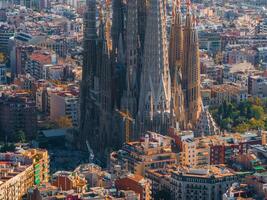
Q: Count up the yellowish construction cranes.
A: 1